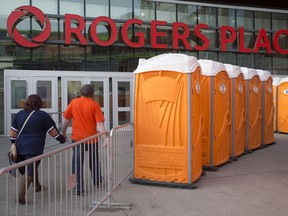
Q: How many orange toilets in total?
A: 6